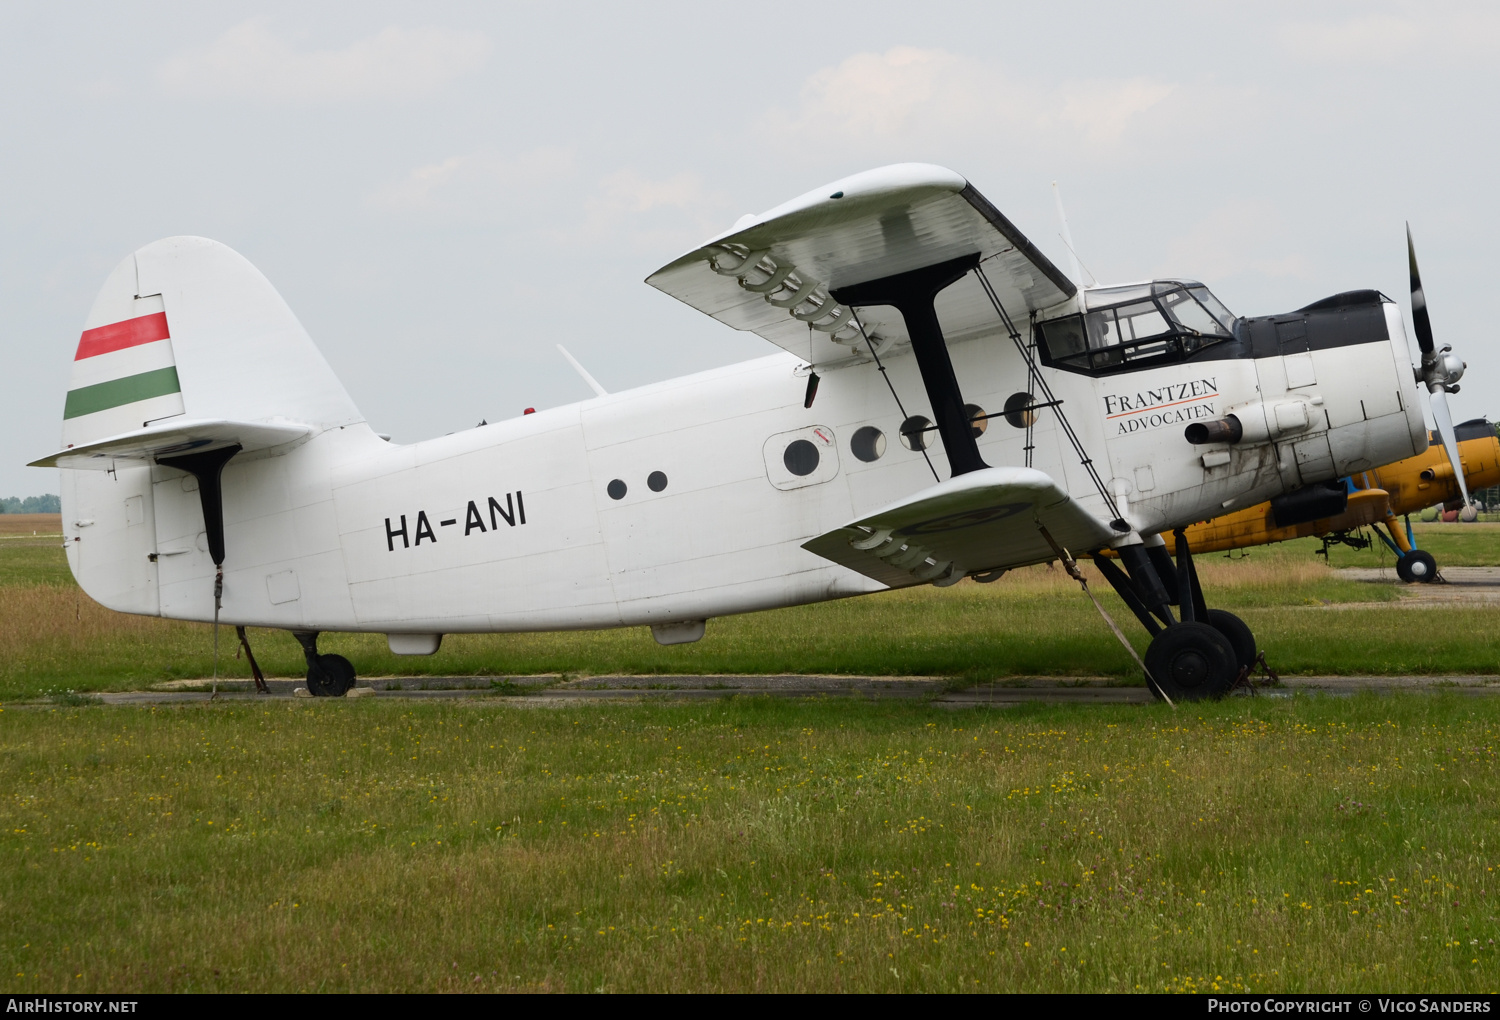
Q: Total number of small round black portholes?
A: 2